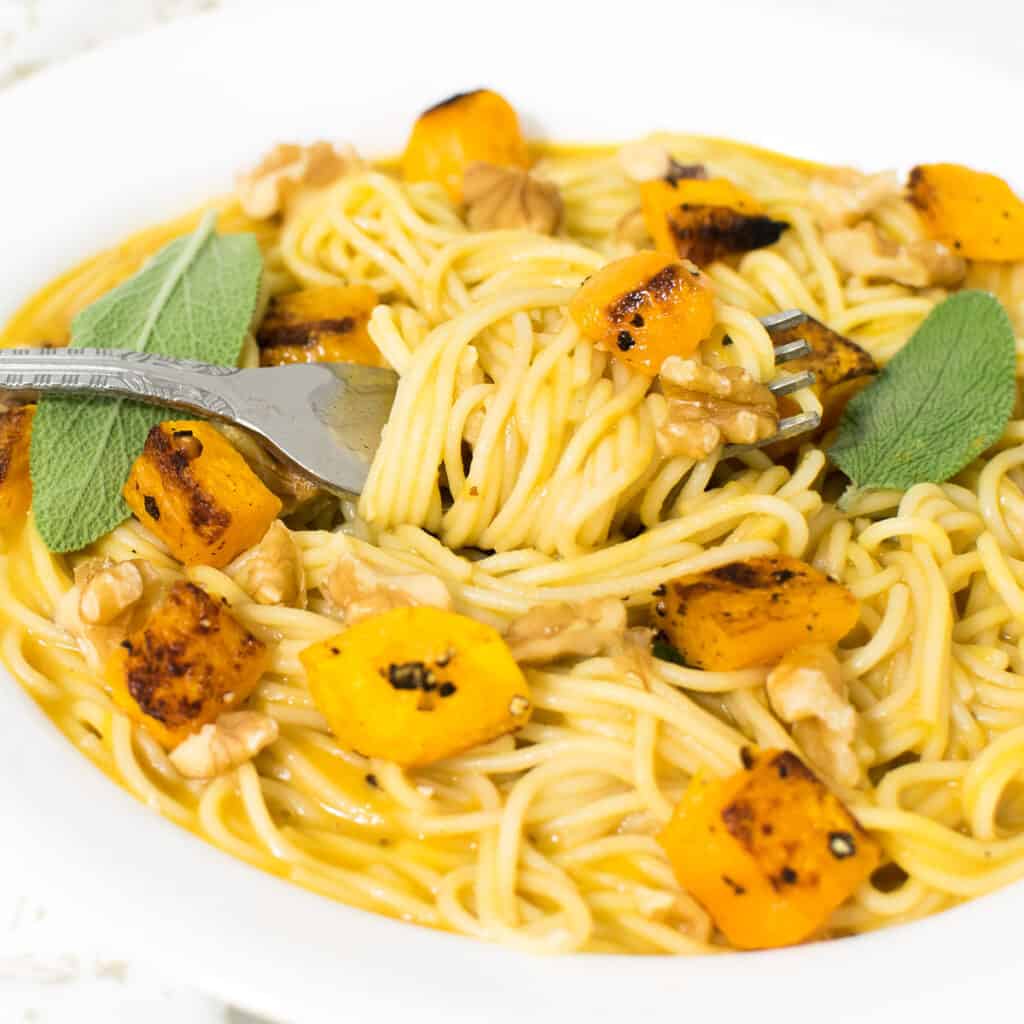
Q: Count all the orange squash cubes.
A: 12